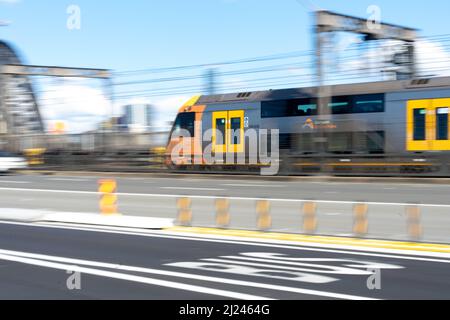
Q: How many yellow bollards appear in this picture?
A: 7